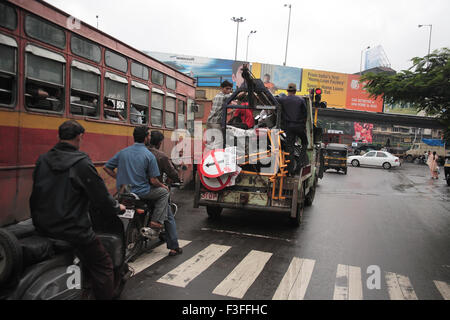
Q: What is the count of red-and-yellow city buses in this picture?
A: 1